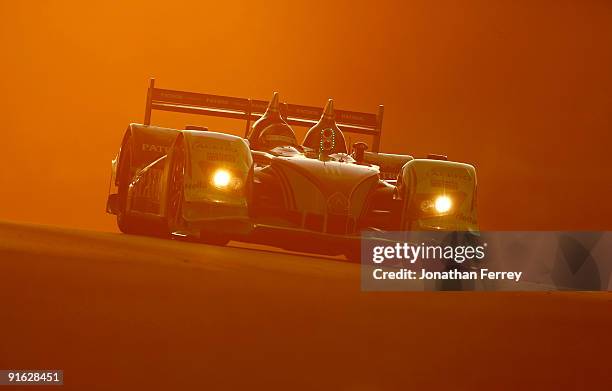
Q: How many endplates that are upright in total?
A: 2